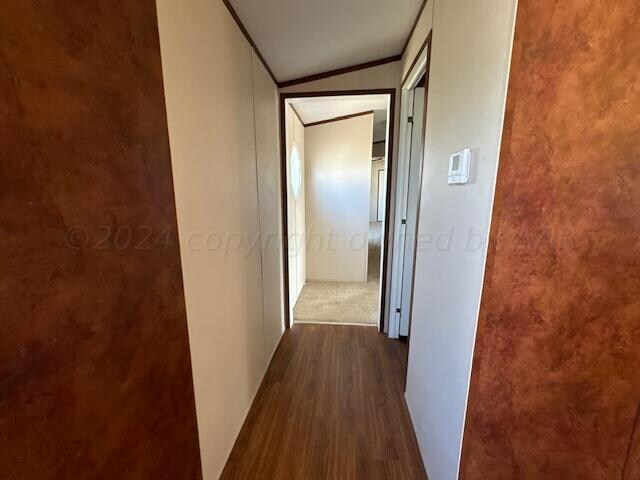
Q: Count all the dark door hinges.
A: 3